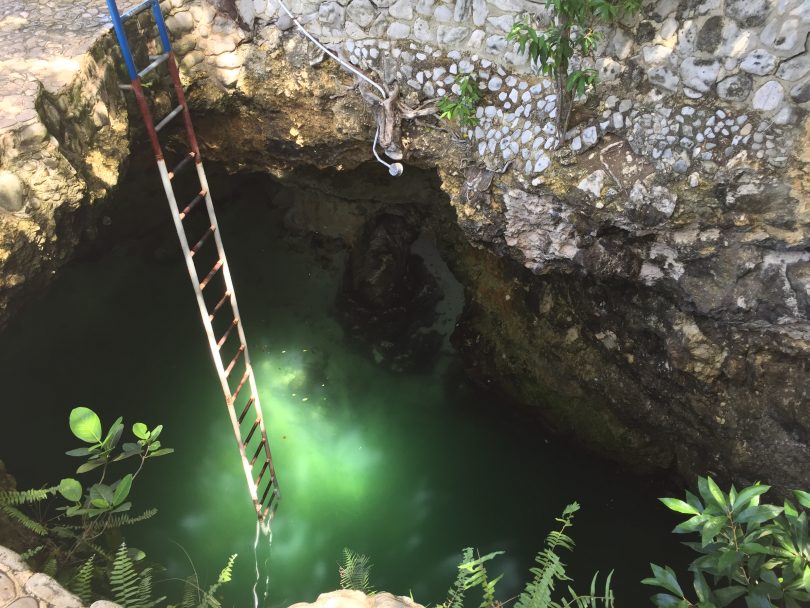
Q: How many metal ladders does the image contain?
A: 1